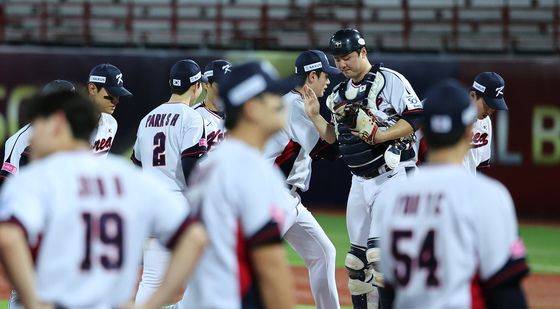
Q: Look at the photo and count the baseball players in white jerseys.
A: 10